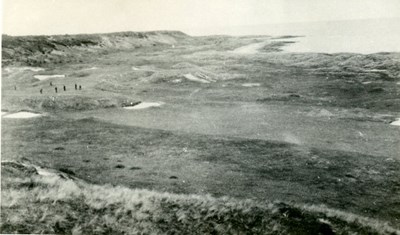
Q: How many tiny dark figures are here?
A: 7